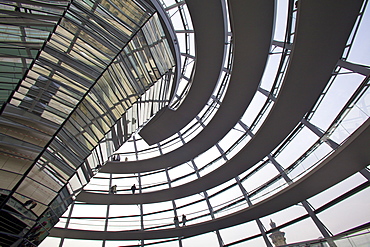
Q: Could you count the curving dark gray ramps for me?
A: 4